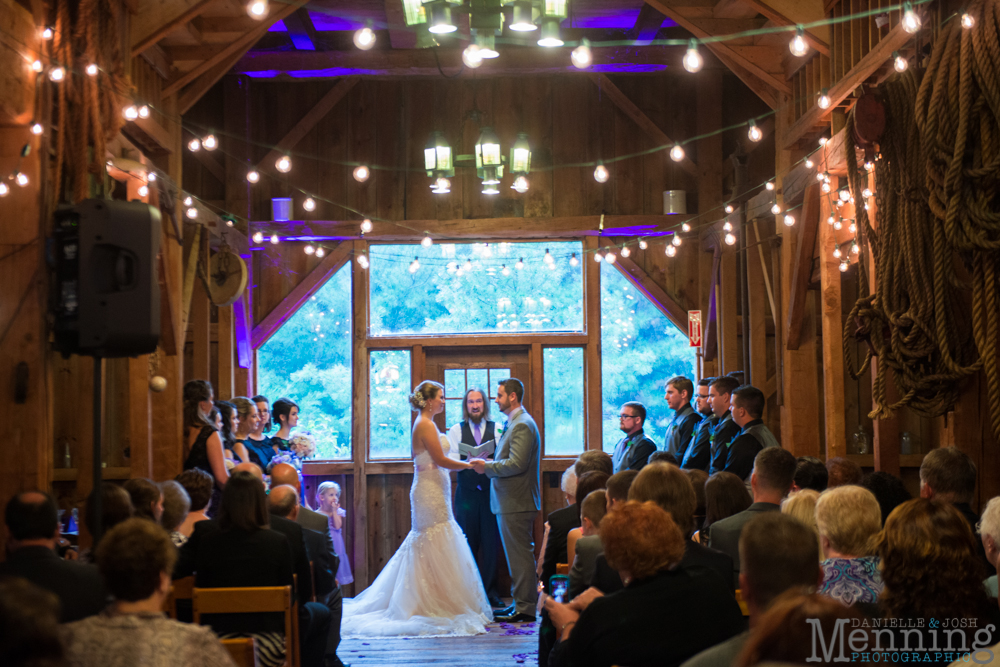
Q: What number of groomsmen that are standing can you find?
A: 5